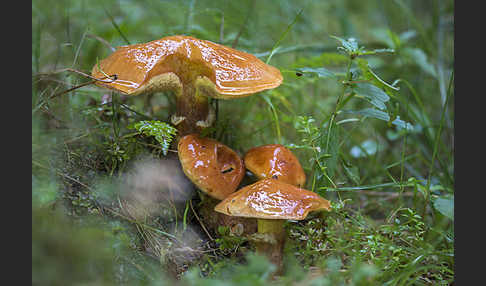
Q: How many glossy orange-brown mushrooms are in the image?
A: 4